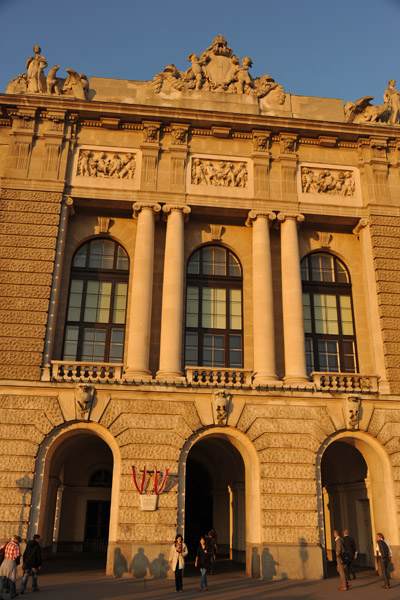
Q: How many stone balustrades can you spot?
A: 3